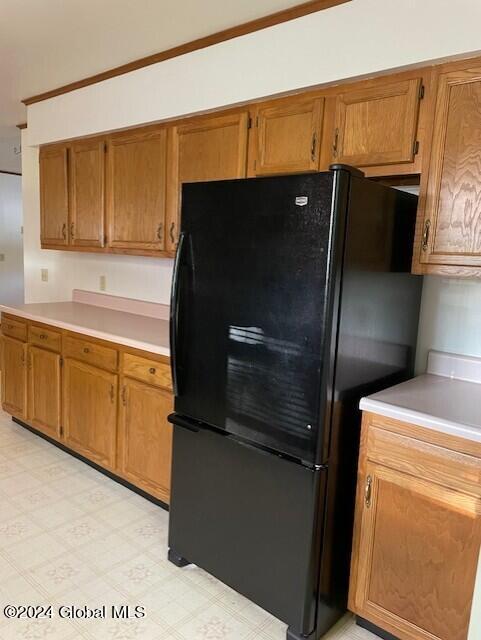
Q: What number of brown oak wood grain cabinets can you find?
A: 12